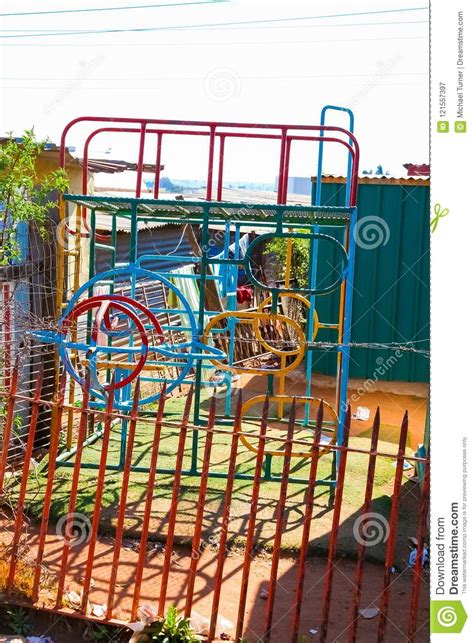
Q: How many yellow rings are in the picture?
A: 3